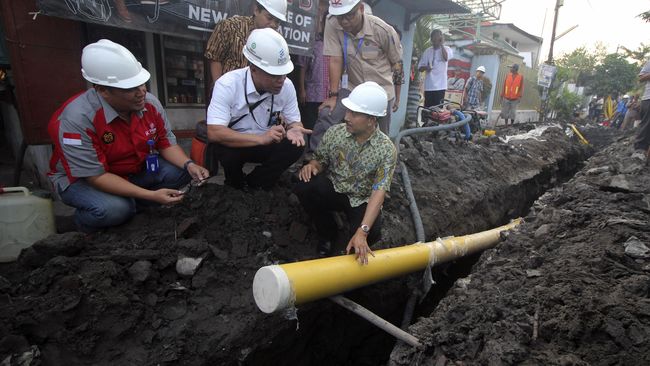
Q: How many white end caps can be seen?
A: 1